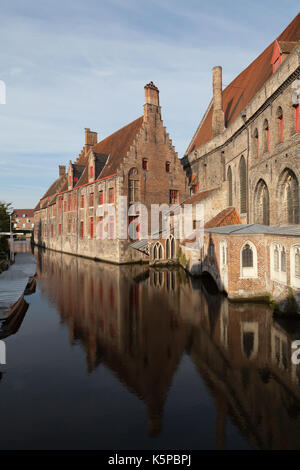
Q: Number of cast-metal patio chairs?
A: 0